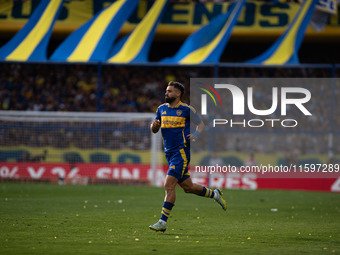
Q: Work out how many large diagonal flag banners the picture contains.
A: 5